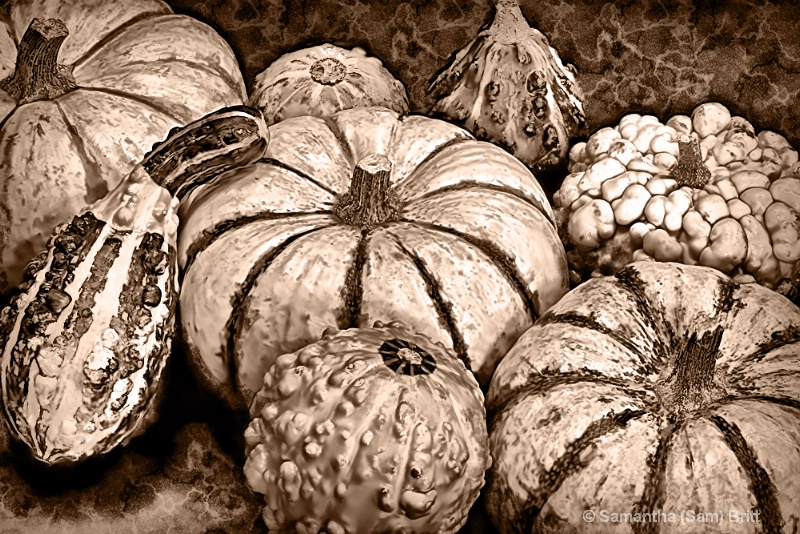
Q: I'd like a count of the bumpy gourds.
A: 4